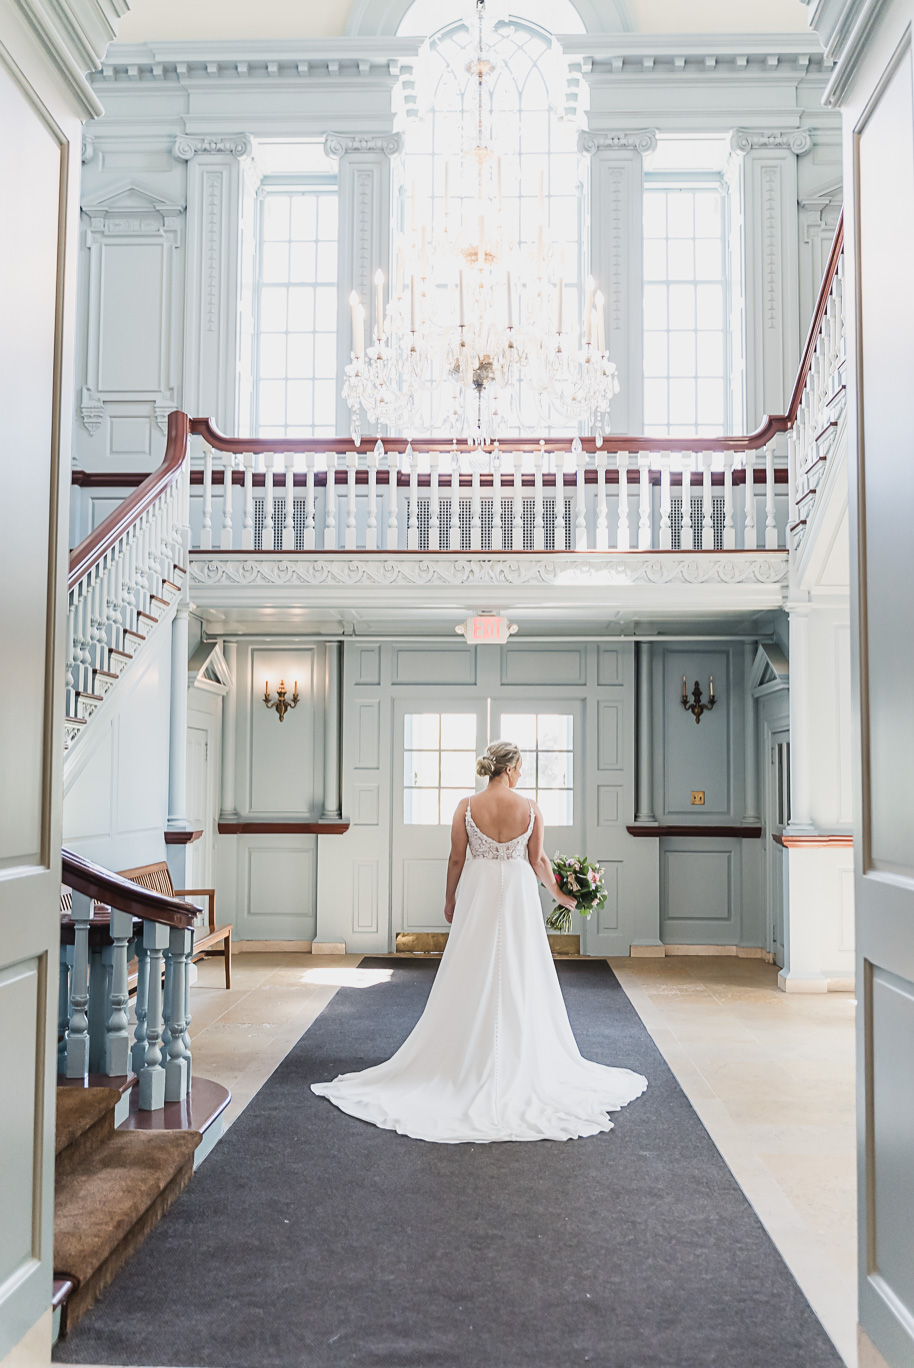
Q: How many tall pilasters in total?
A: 4